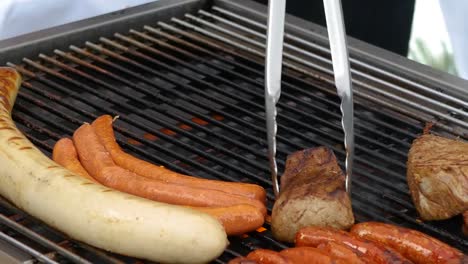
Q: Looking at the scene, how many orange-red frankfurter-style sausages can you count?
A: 3